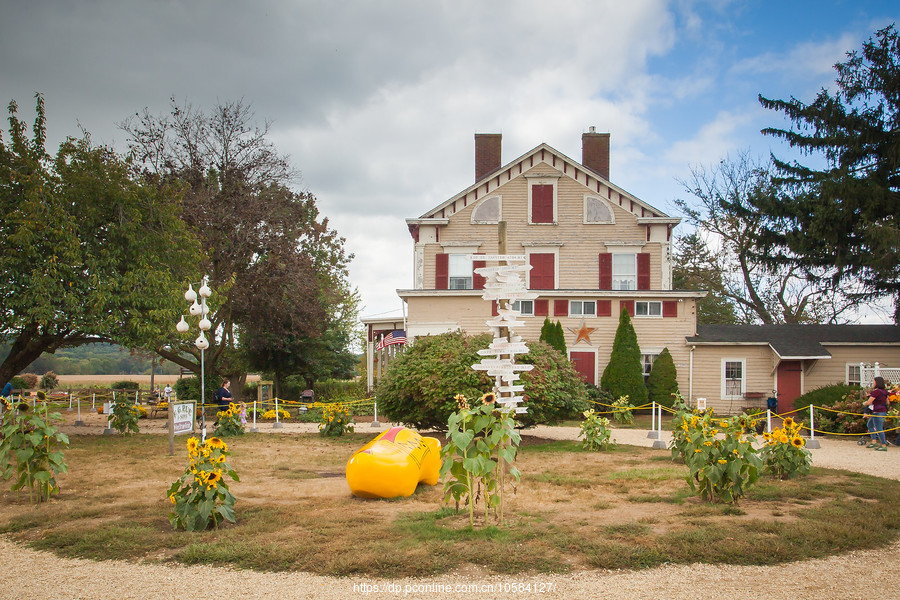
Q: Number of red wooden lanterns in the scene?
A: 0